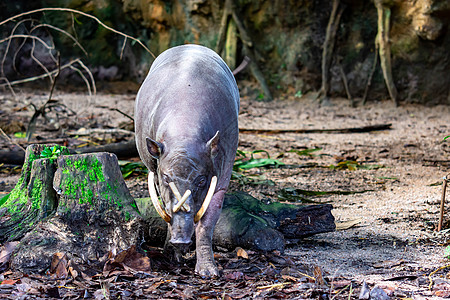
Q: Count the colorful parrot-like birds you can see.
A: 0